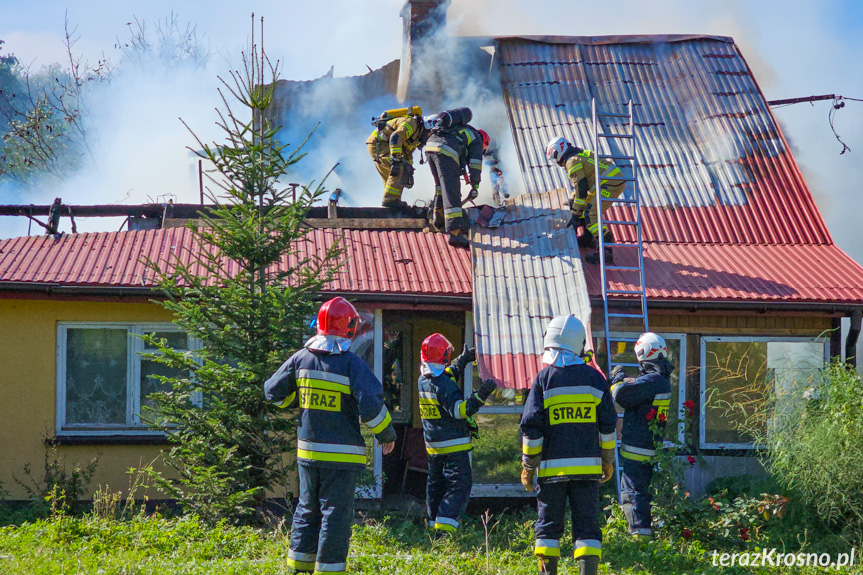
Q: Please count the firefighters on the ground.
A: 4